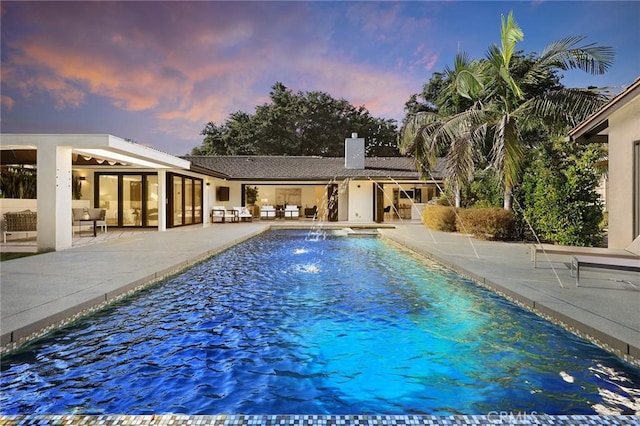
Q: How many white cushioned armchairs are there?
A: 4